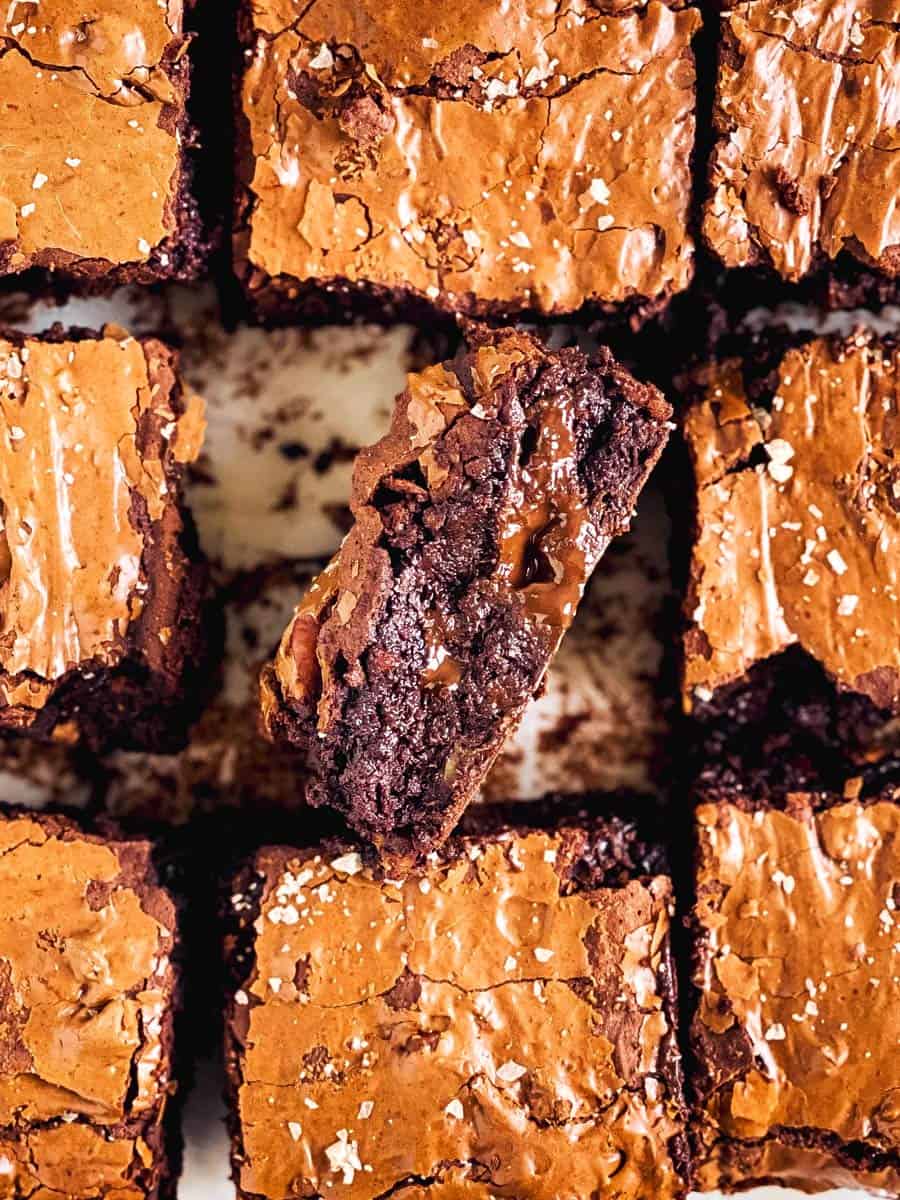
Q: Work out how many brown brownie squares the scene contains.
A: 9